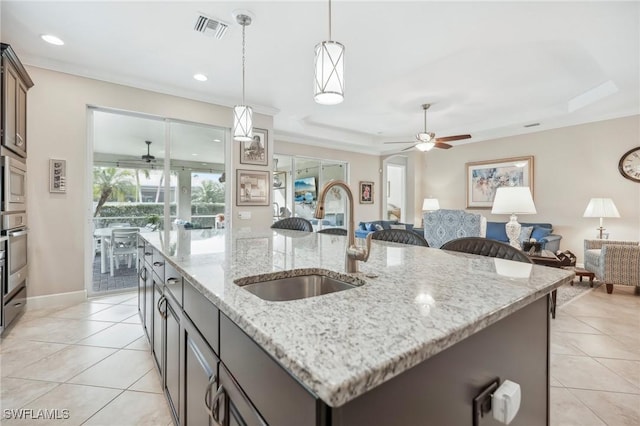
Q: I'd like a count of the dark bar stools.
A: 4